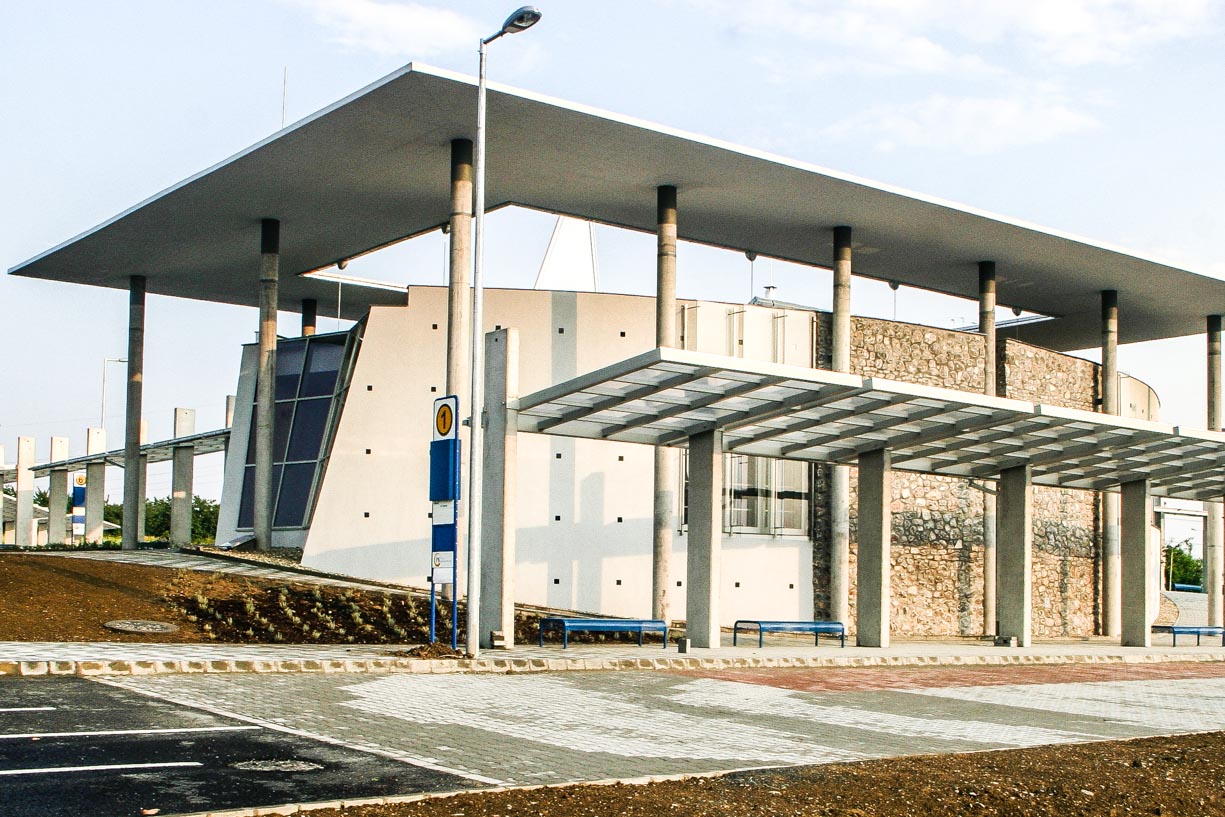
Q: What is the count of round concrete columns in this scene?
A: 9